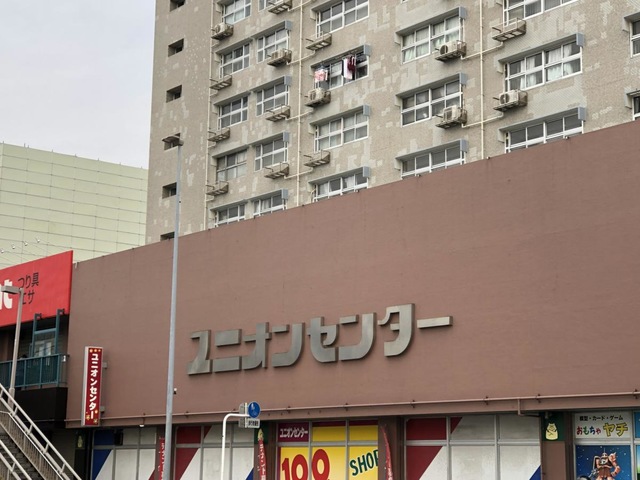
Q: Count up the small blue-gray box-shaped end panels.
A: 12